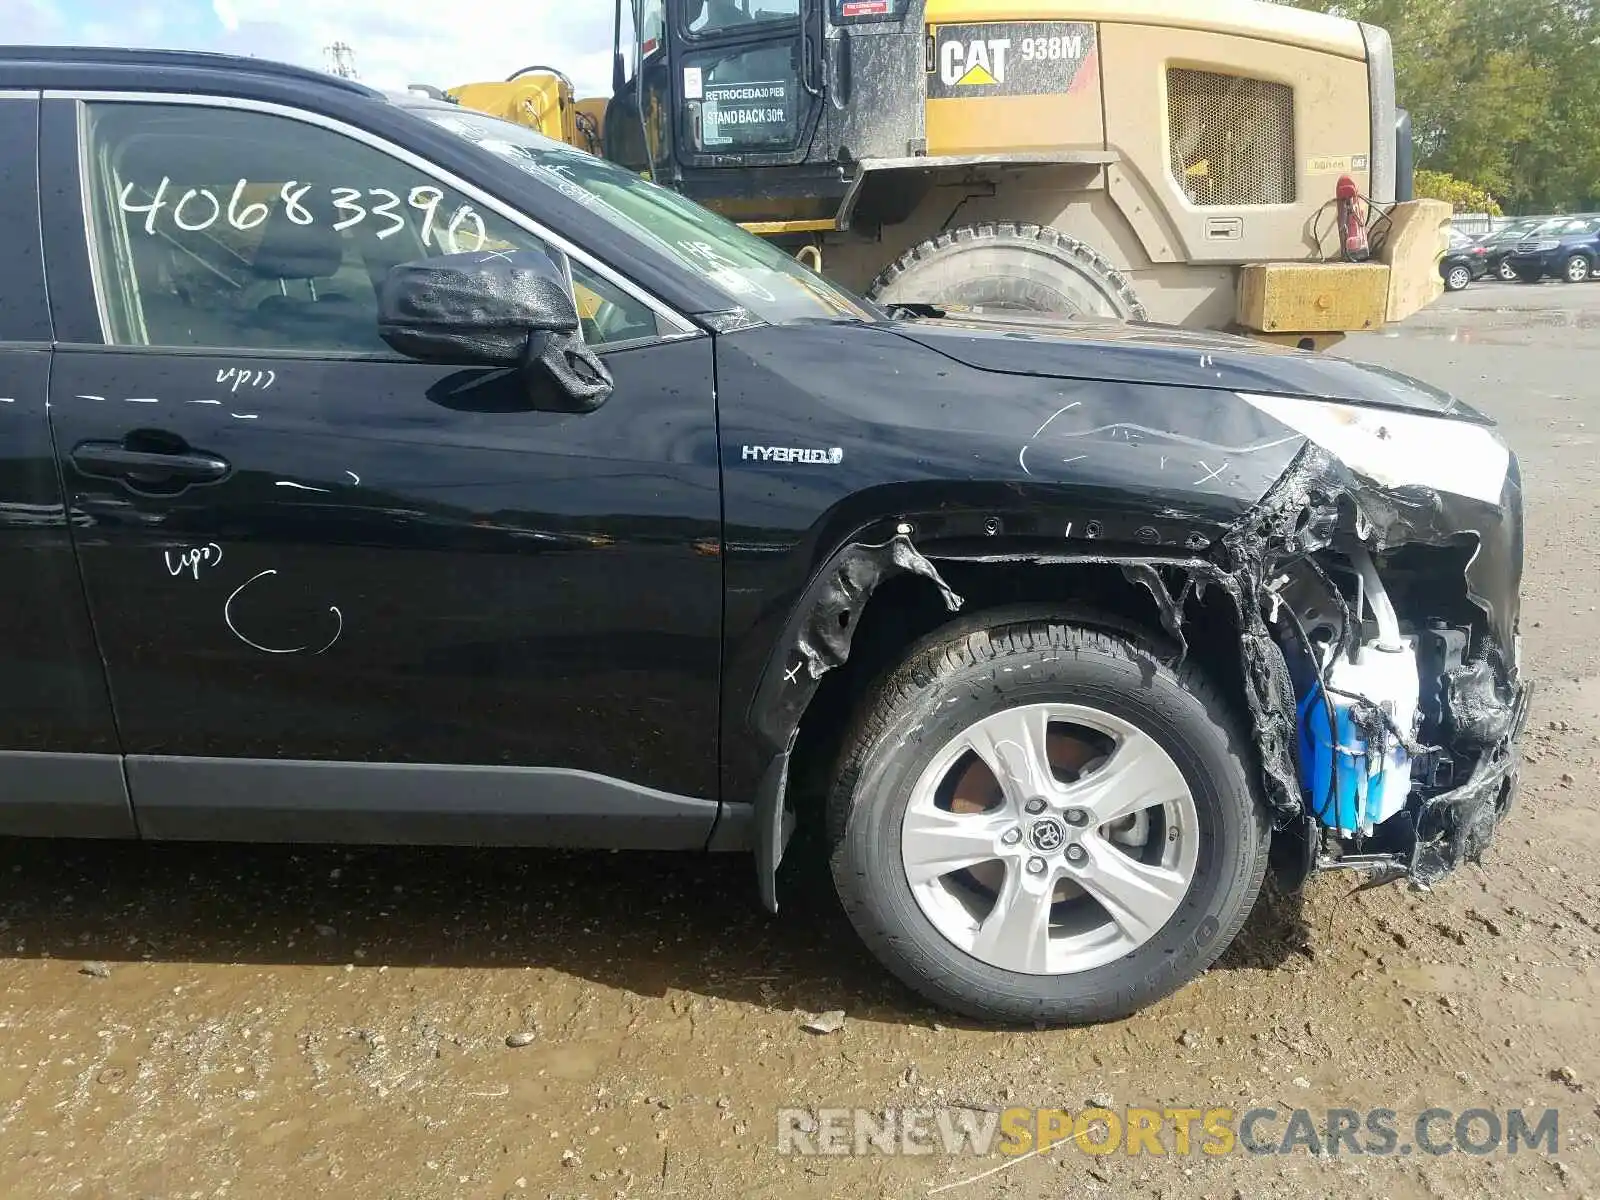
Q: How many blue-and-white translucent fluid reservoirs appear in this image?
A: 1